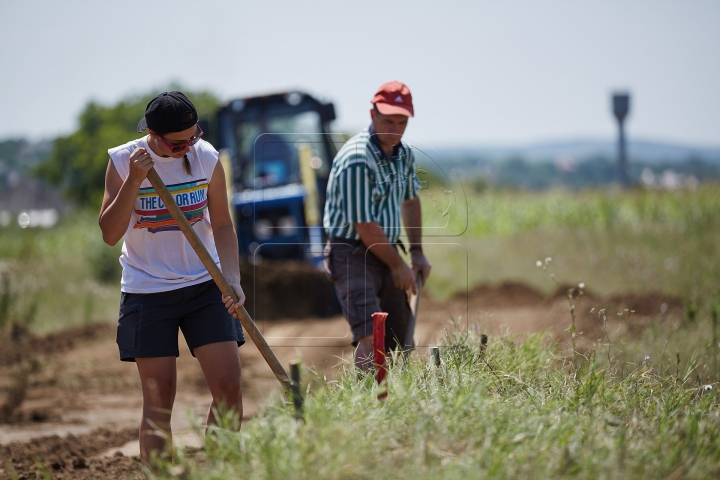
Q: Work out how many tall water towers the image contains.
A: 1